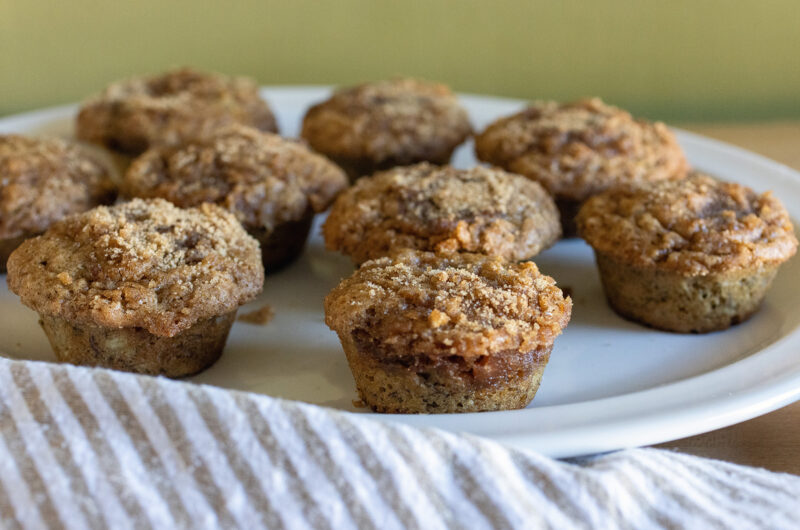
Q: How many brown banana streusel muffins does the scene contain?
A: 9